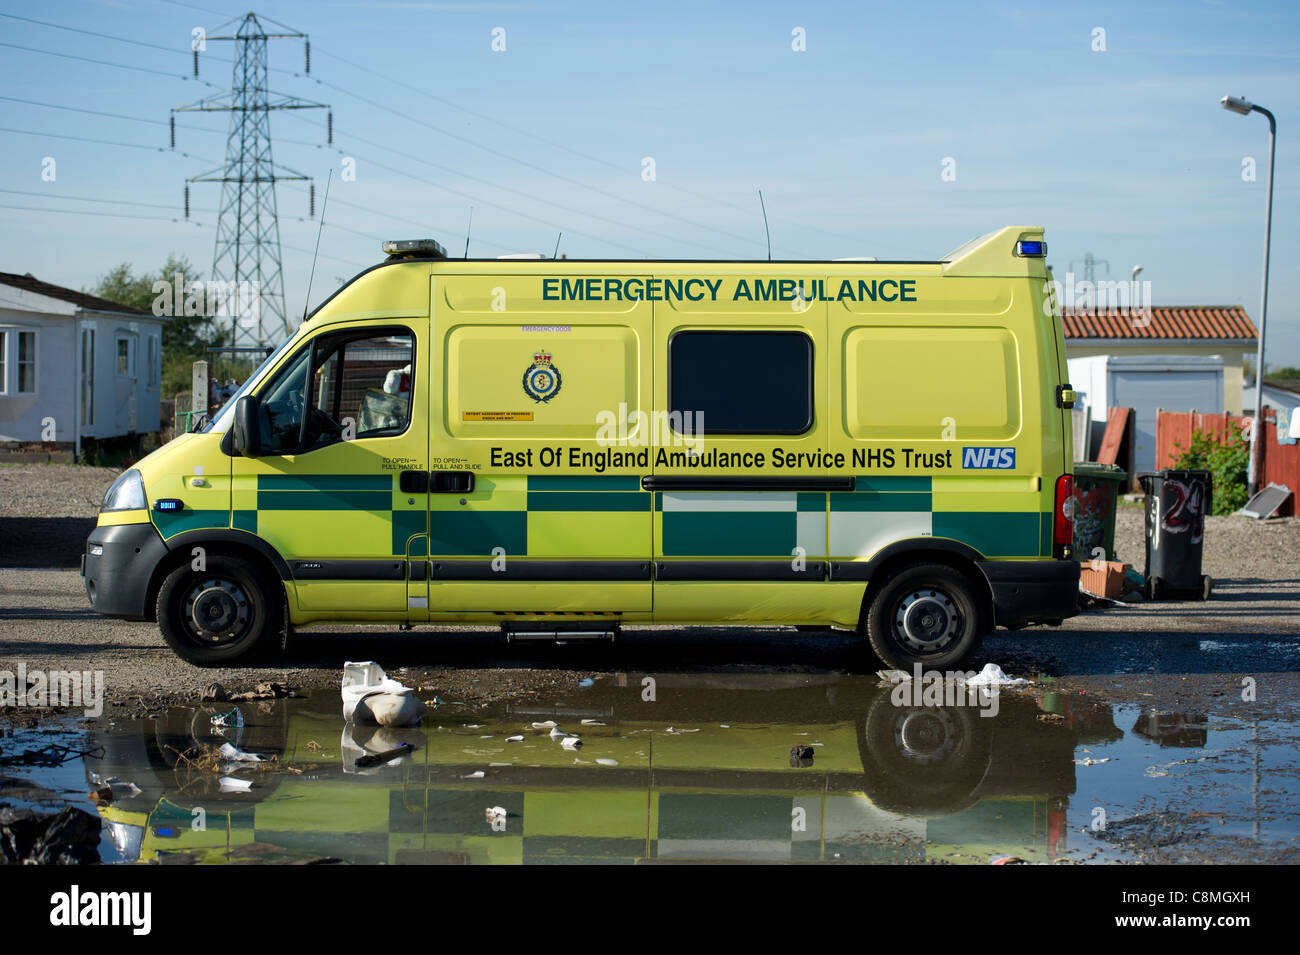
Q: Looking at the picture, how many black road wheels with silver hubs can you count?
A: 2